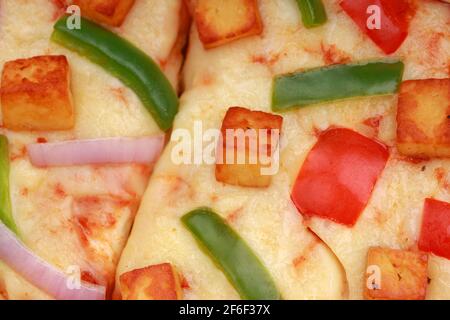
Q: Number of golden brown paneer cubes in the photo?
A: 7